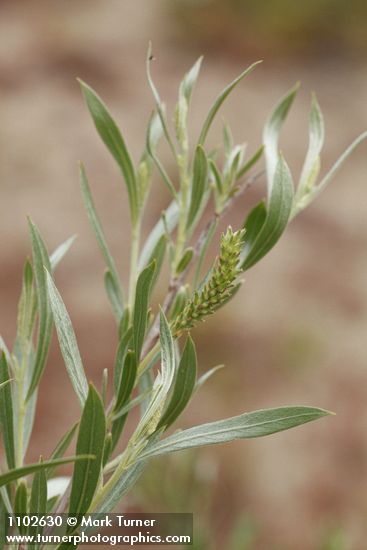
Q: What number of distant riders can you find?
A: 0